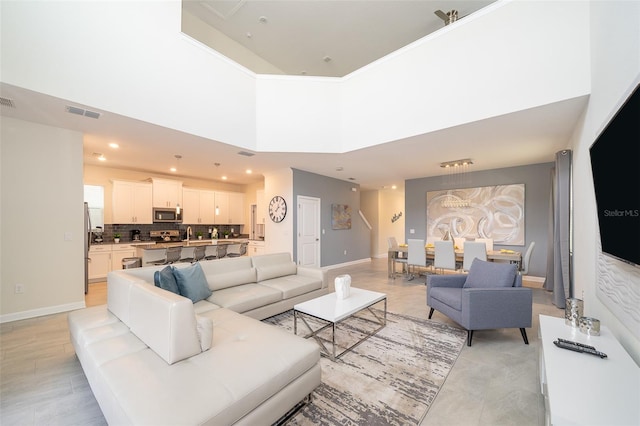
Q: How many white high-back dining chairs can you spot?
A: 8